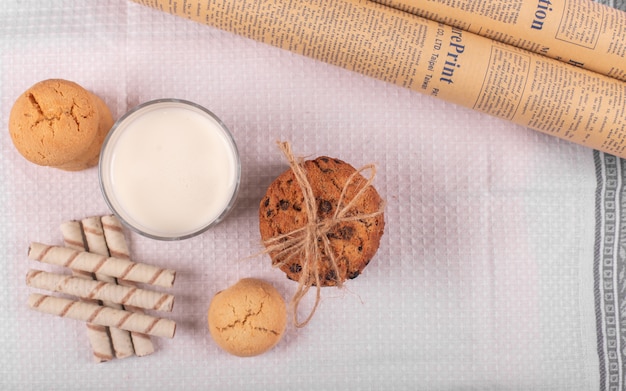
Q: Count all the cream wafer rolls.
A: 6